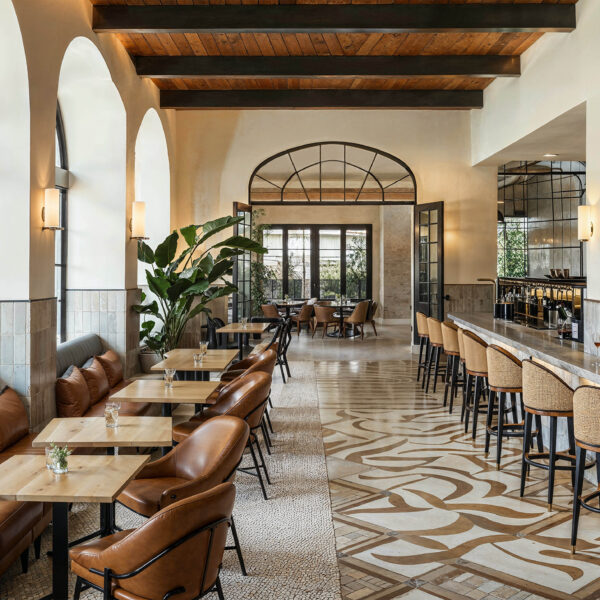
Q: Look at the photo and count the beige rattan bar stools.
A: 8